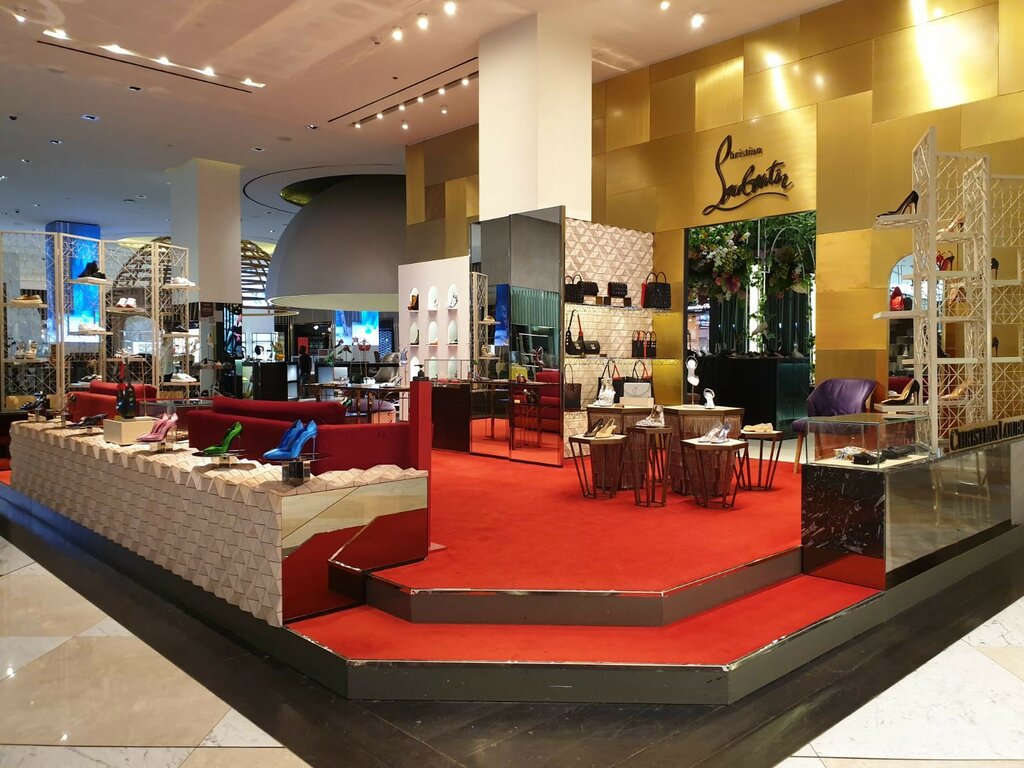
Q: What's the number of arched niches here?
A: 9